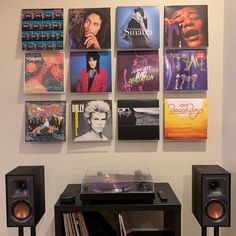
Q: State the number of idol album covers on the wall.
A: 1